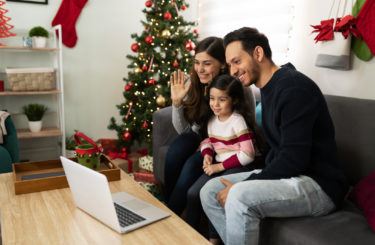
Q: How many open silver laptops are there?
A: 1